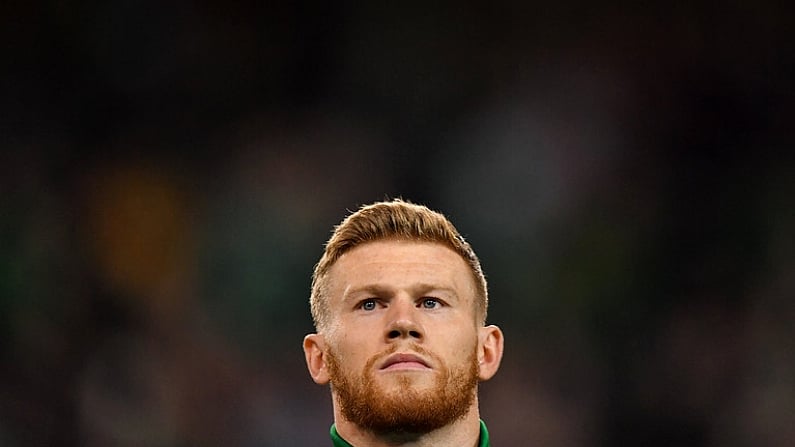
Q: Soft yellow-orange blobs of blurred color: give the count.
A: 1